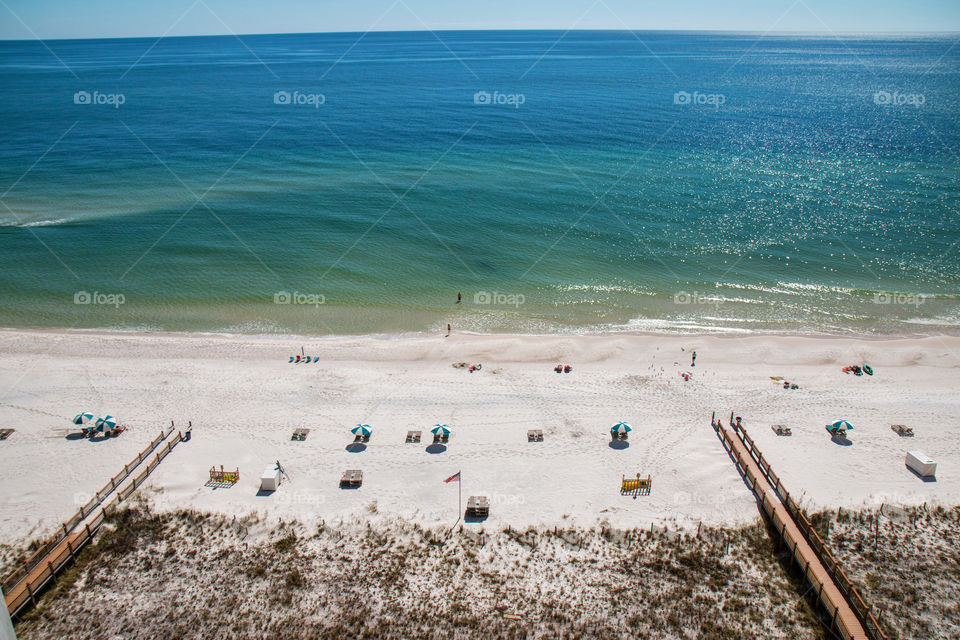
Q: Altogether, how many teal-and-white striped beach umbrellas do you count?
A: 6